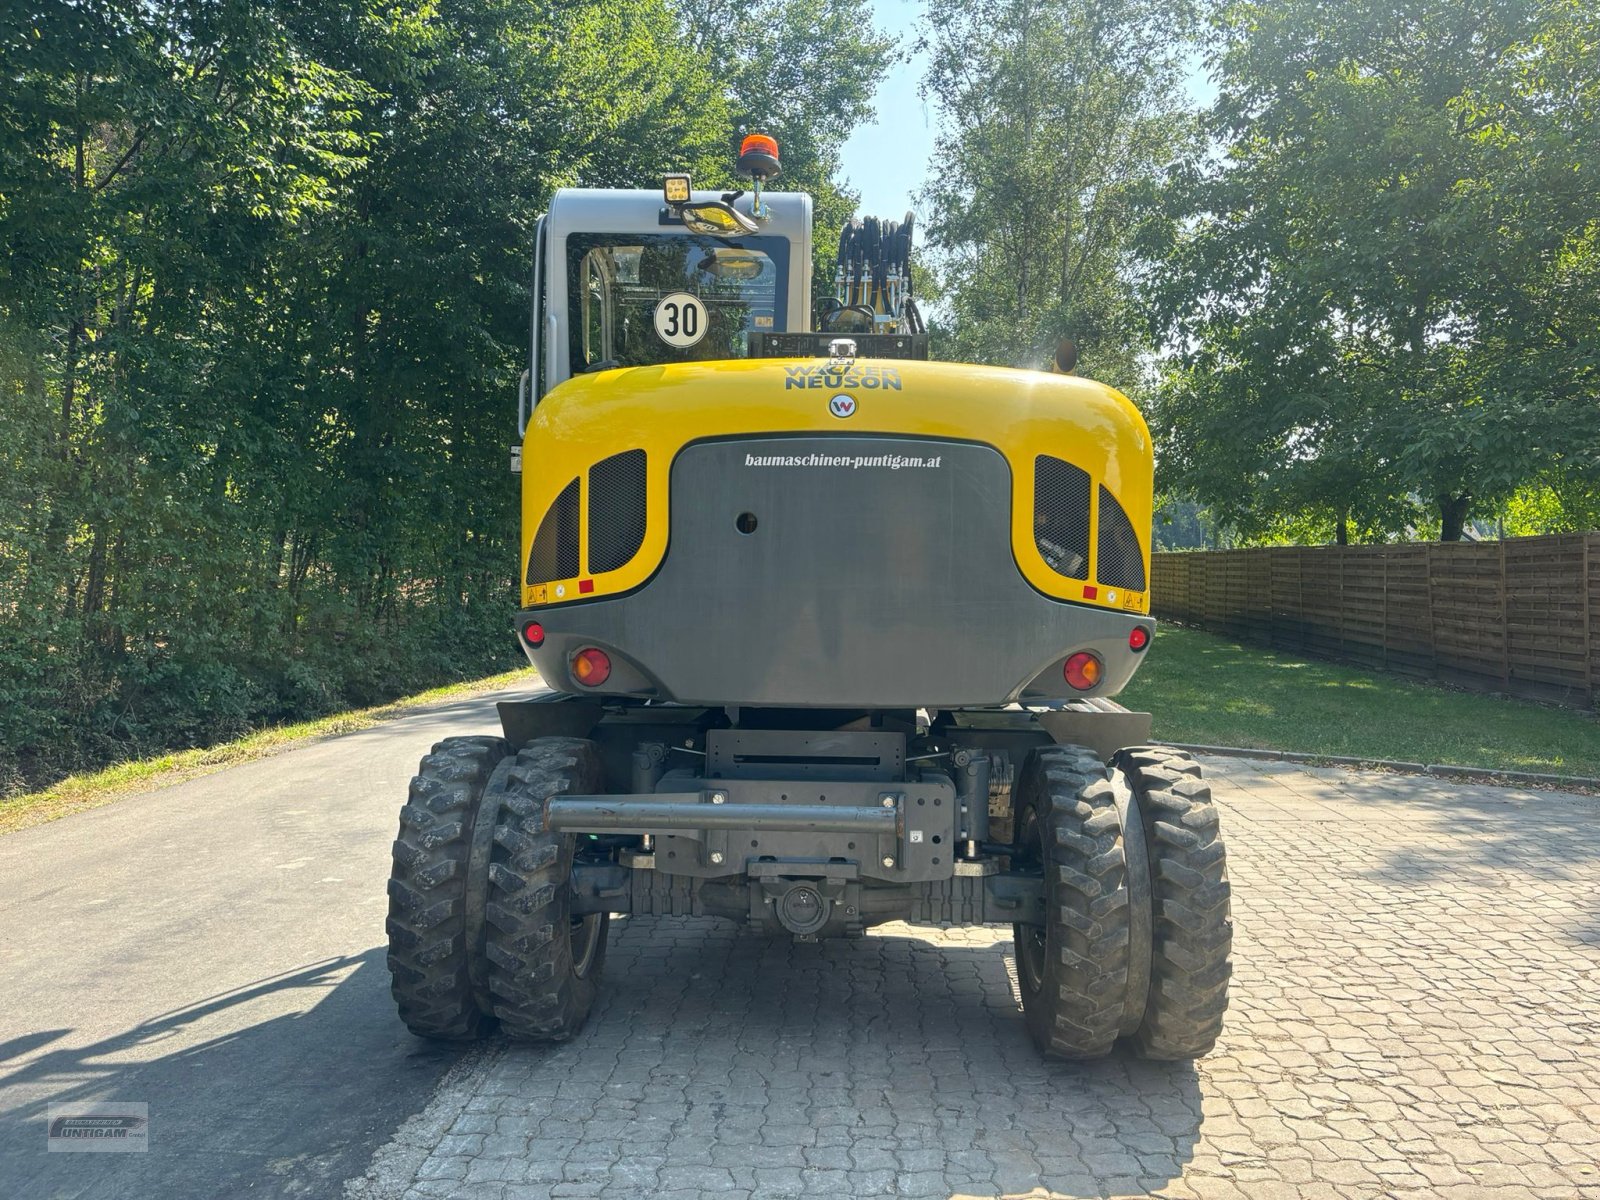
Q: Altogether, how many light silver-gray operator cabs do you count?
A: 1